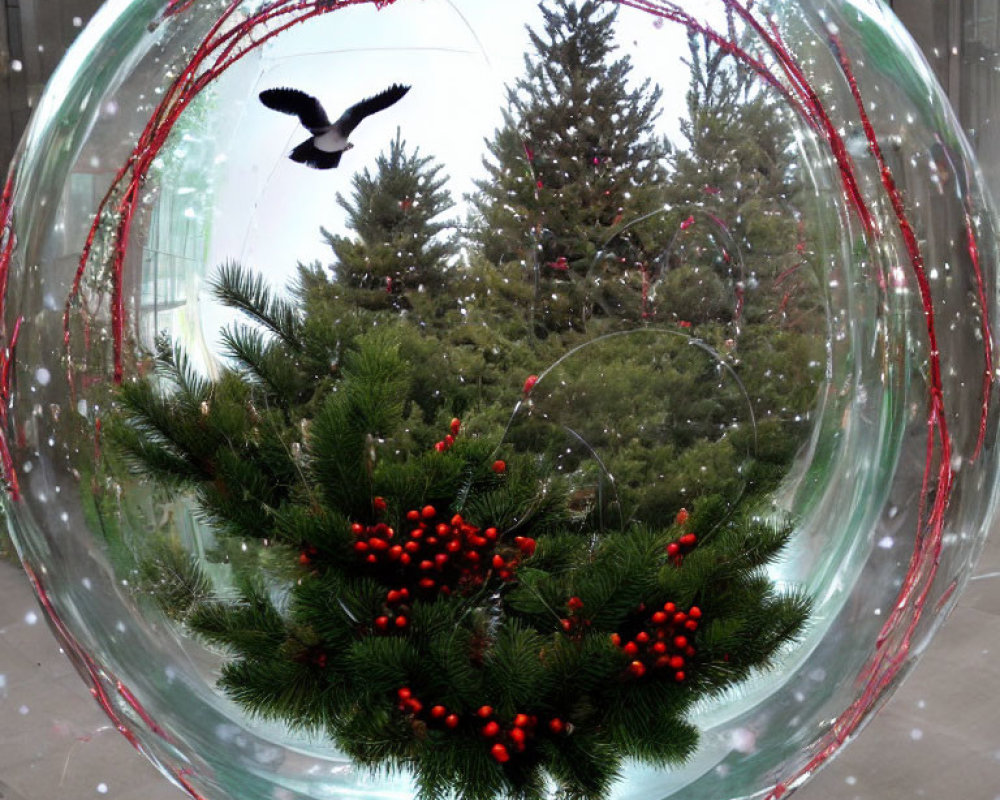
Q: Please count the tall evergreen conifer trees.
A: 3